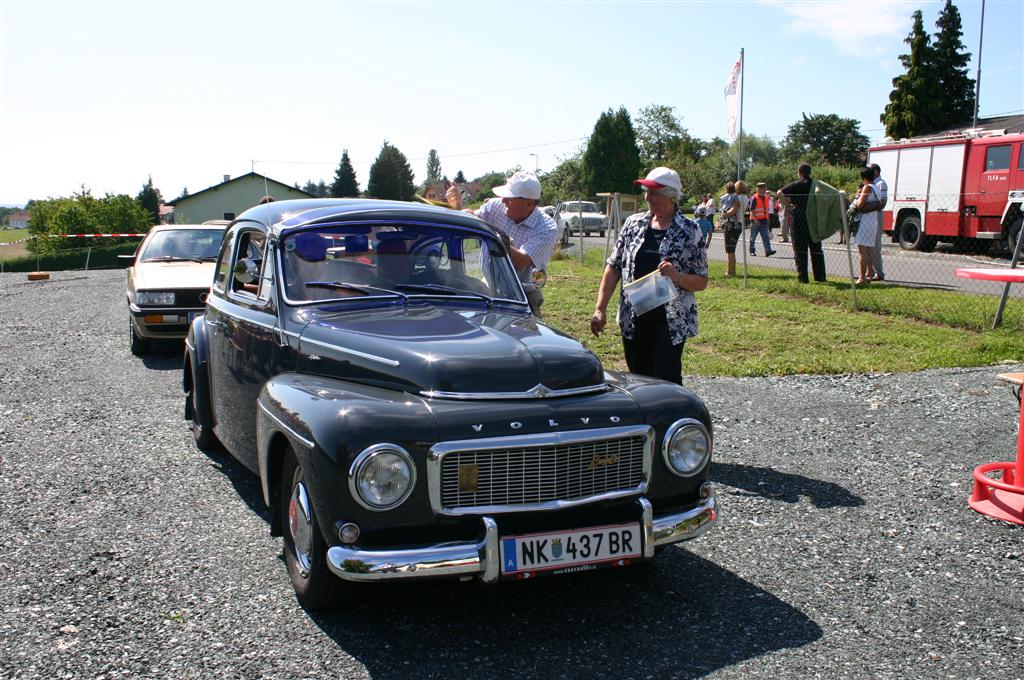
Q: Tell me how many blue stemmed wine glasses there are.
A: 0